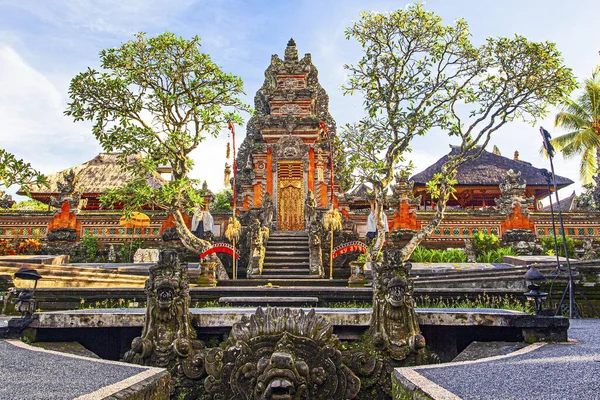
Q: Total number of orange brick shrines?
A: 4